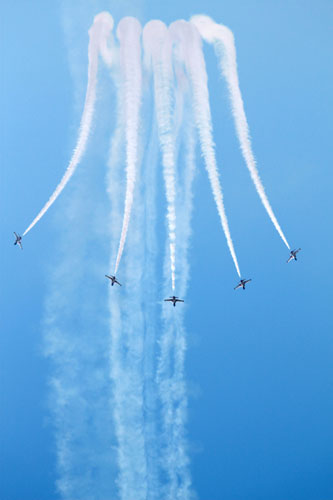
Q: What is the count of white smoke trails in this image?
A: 5